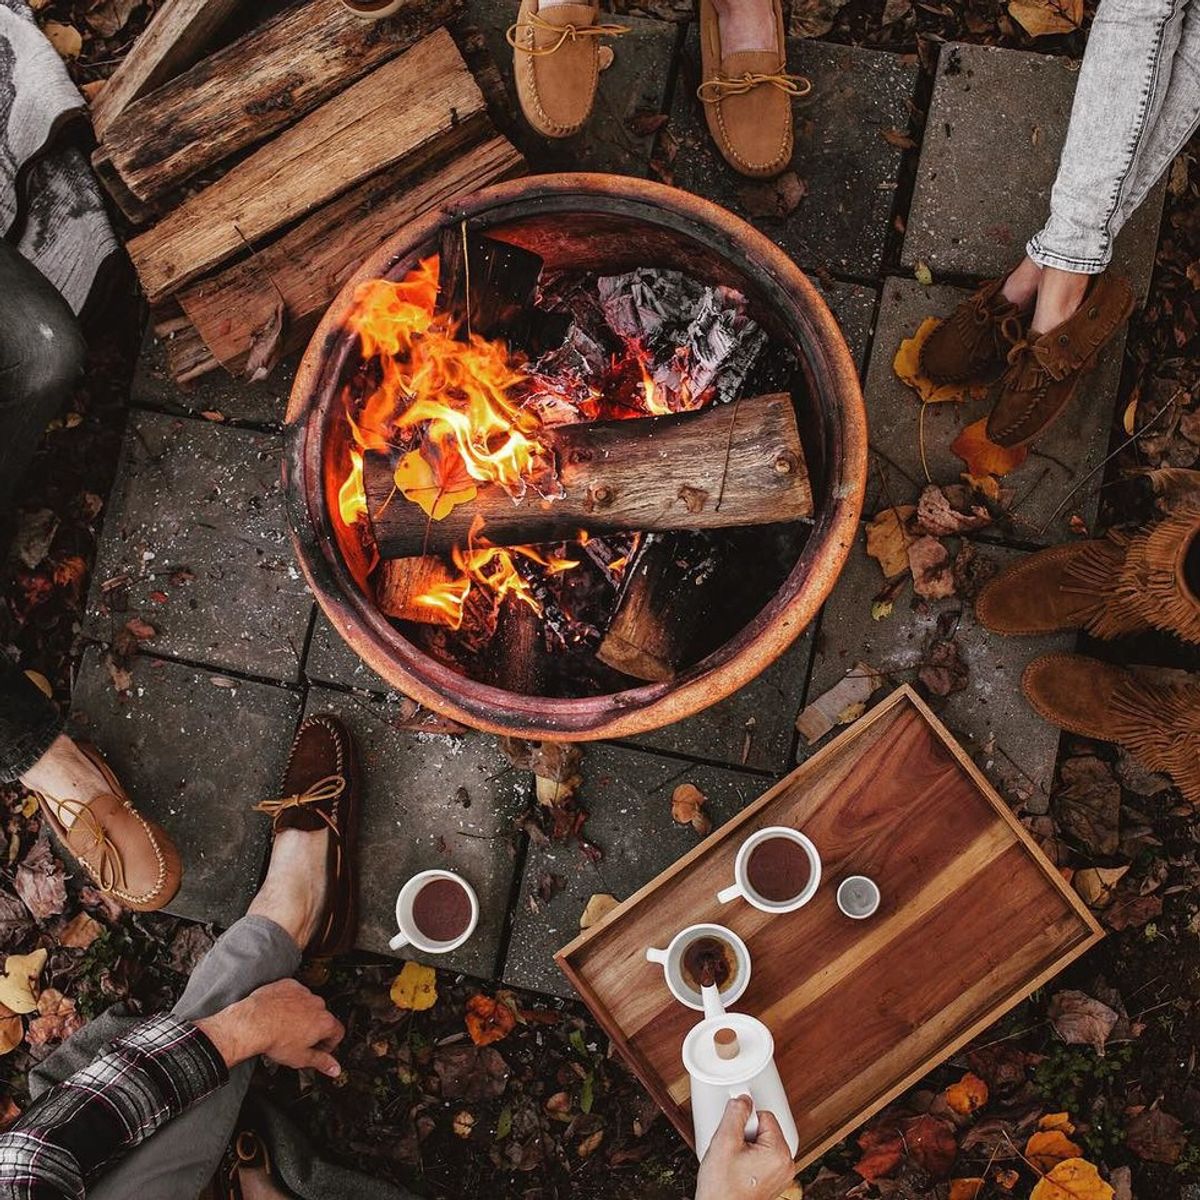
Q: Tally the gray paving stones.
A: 13